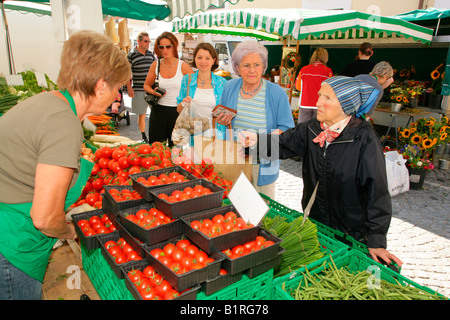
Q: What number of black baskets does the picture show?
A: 14